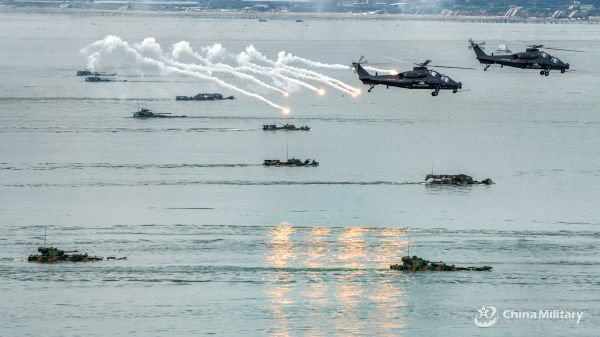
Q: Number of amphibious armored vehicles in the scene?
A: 9